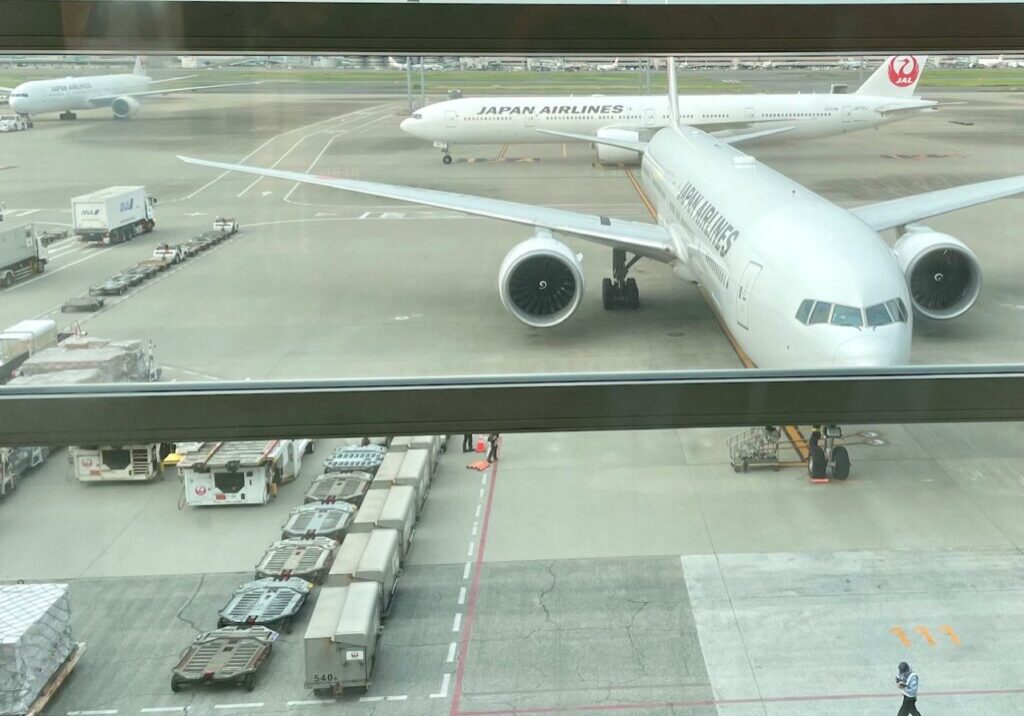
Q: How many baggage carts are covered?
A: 5